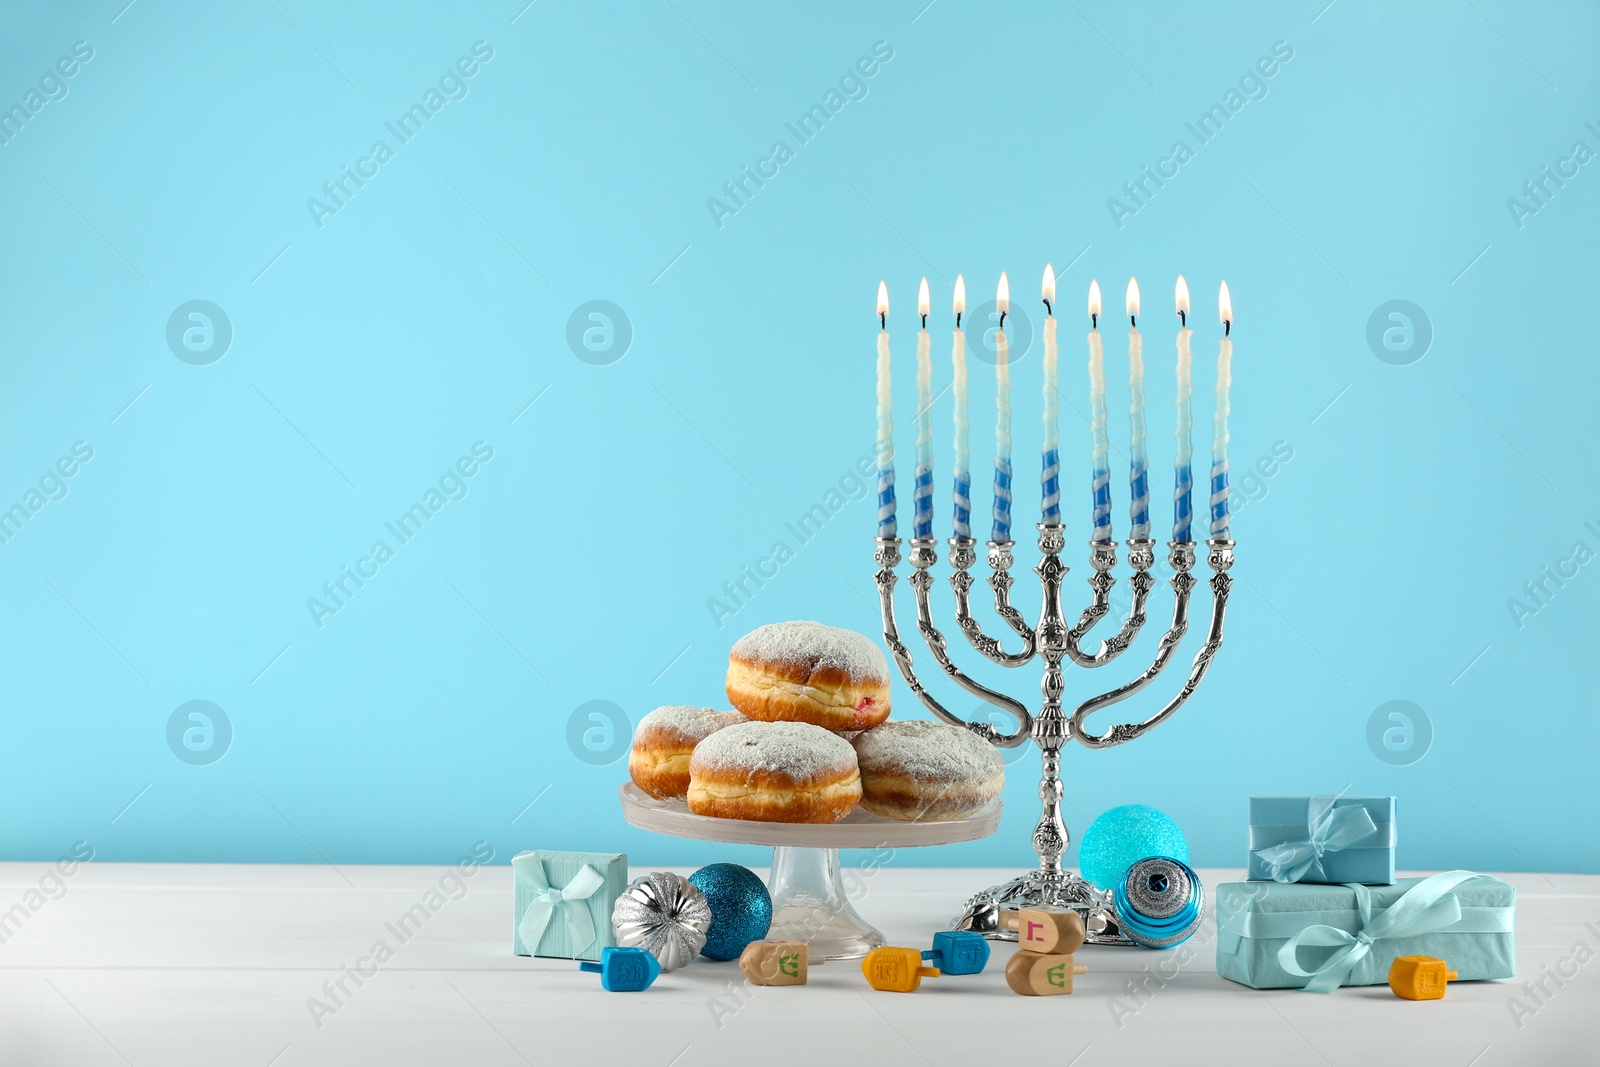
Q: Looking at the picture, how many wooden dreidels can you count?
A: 3